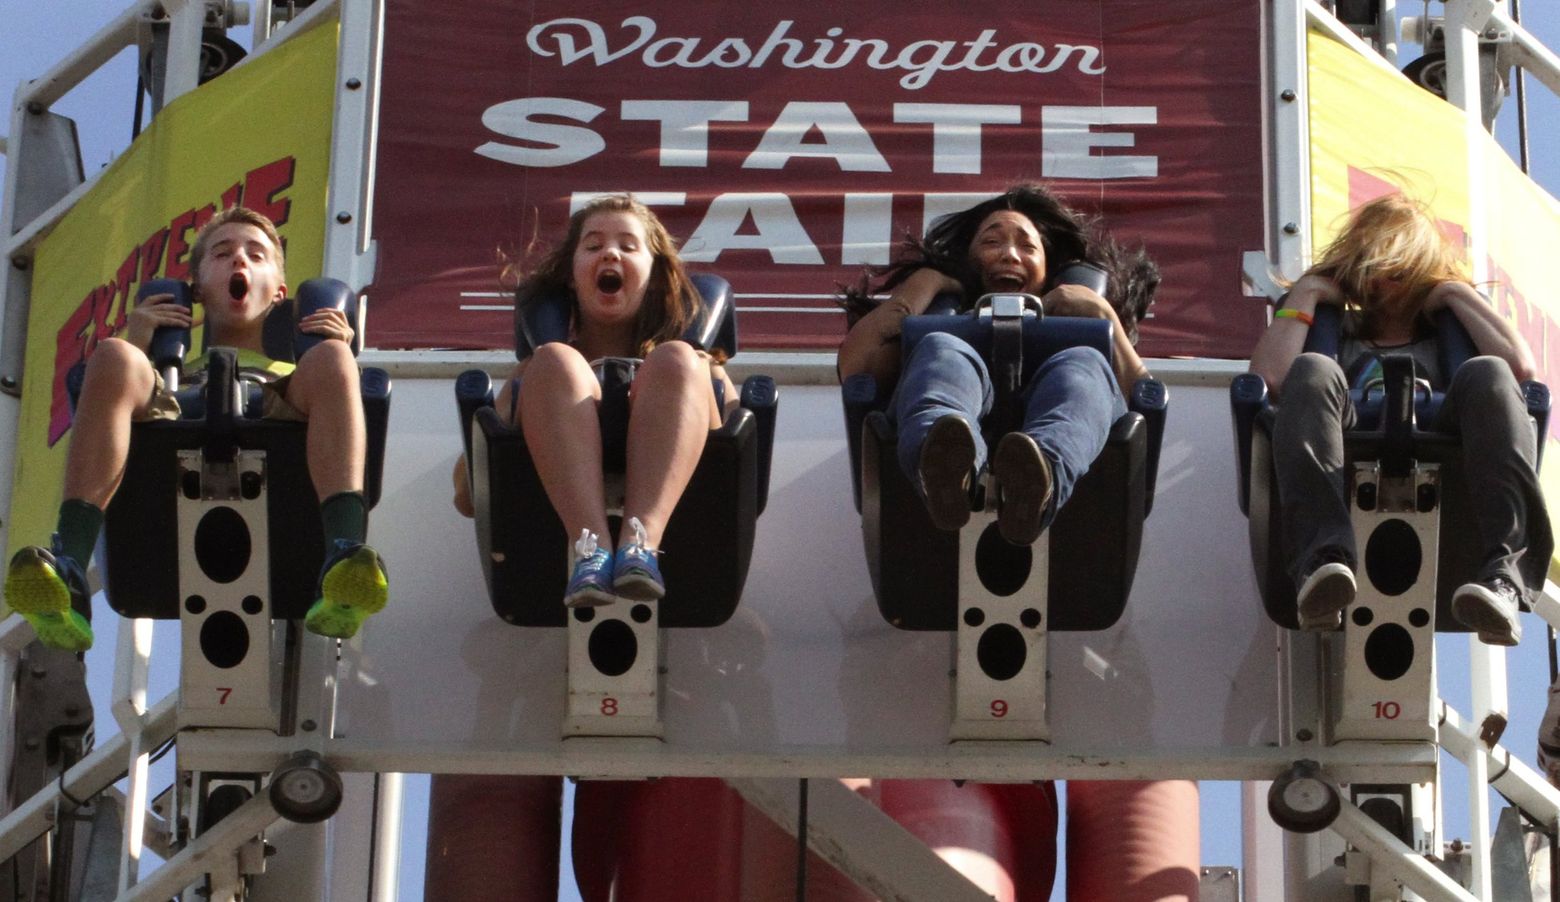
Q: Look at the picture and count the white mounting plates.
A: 4